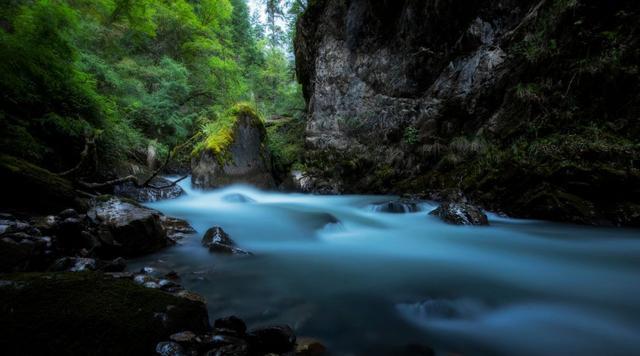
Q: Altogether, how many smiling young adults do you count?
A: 0